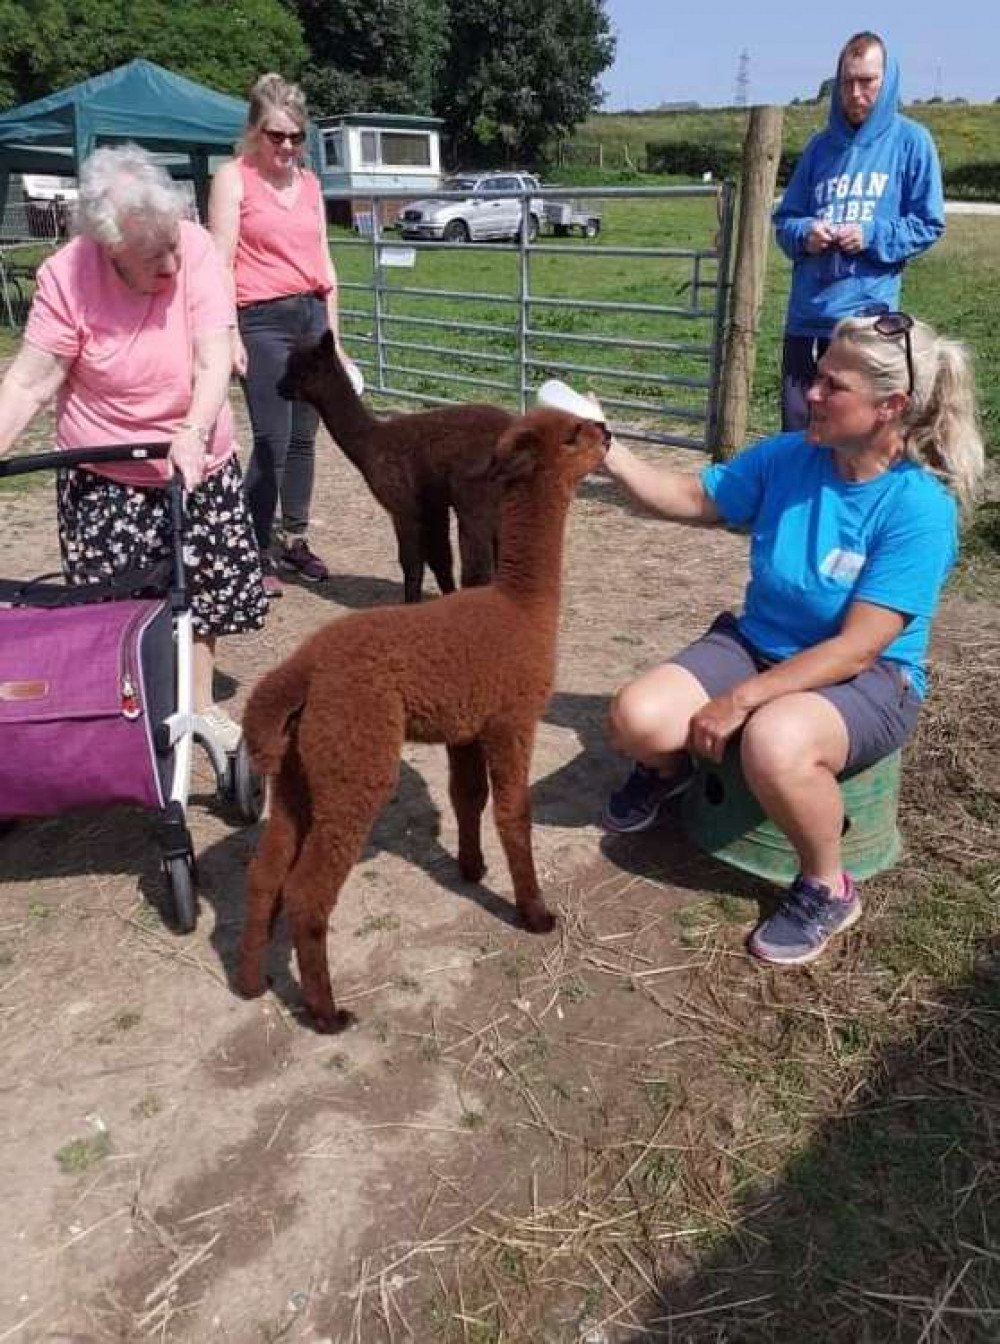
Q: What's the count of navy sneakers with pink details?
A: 2